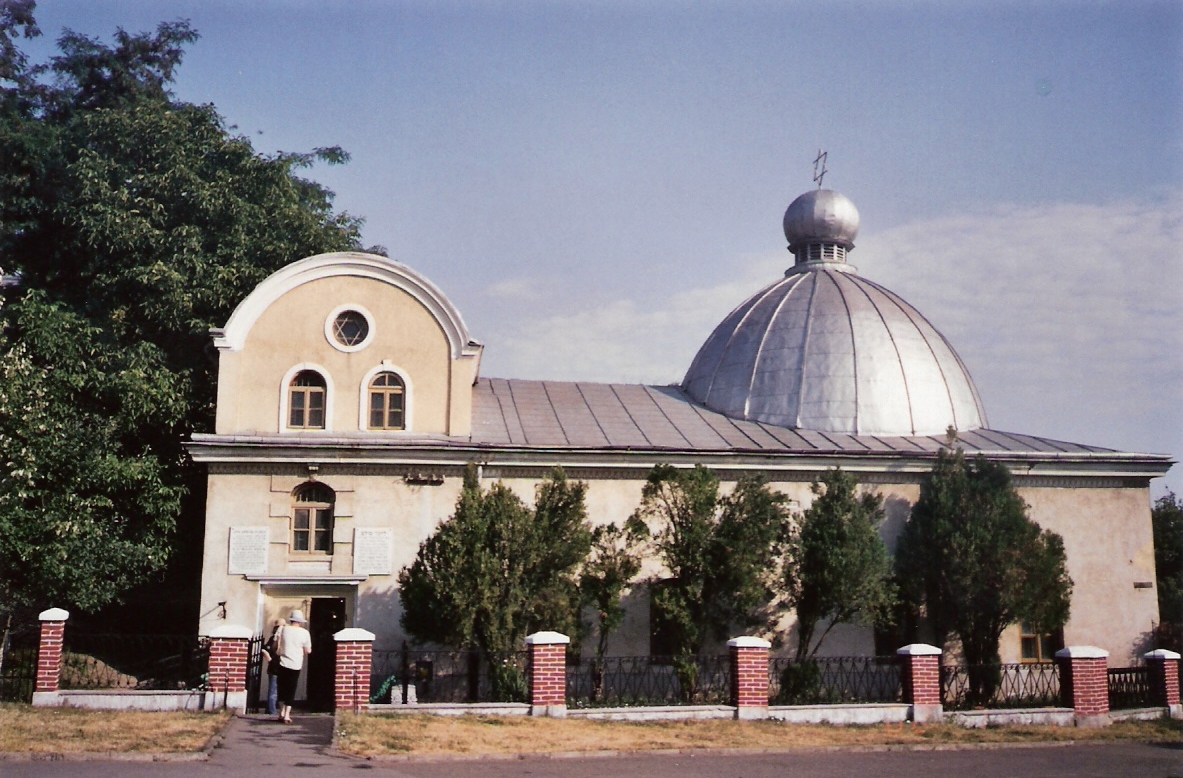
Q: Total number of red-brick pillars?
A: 8